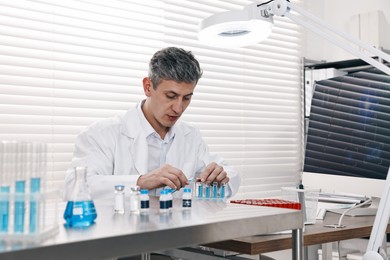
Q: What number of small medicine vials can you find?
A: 6